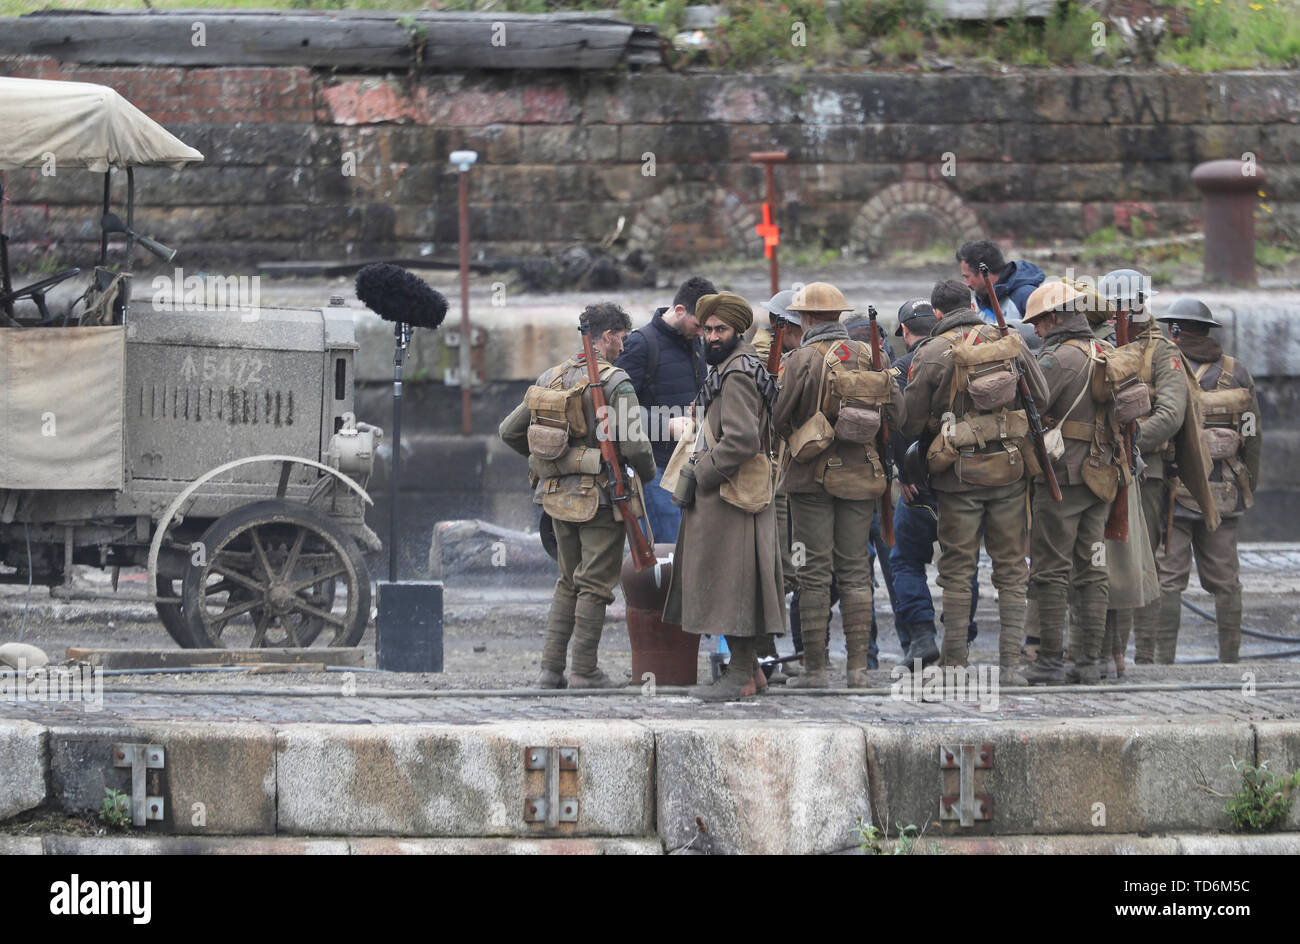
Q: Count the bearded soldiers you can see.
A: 1